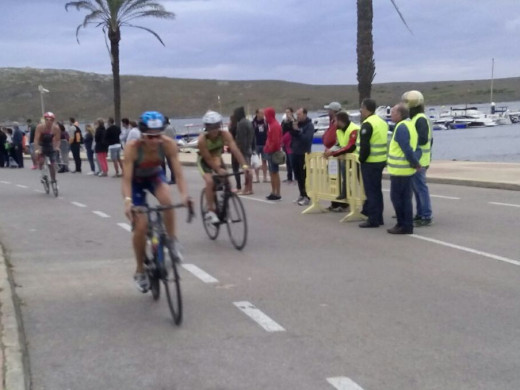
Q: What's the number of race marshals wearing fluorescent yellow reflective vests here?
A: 4